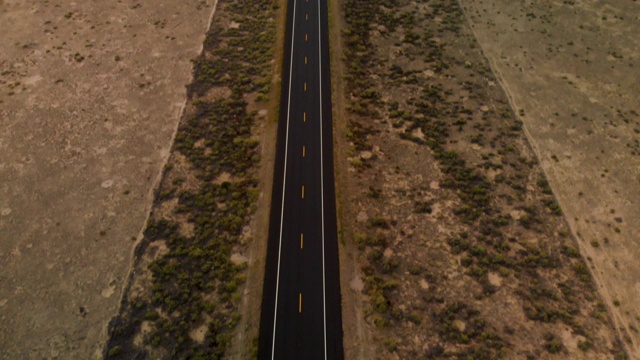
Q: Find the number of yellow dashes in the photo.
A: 10